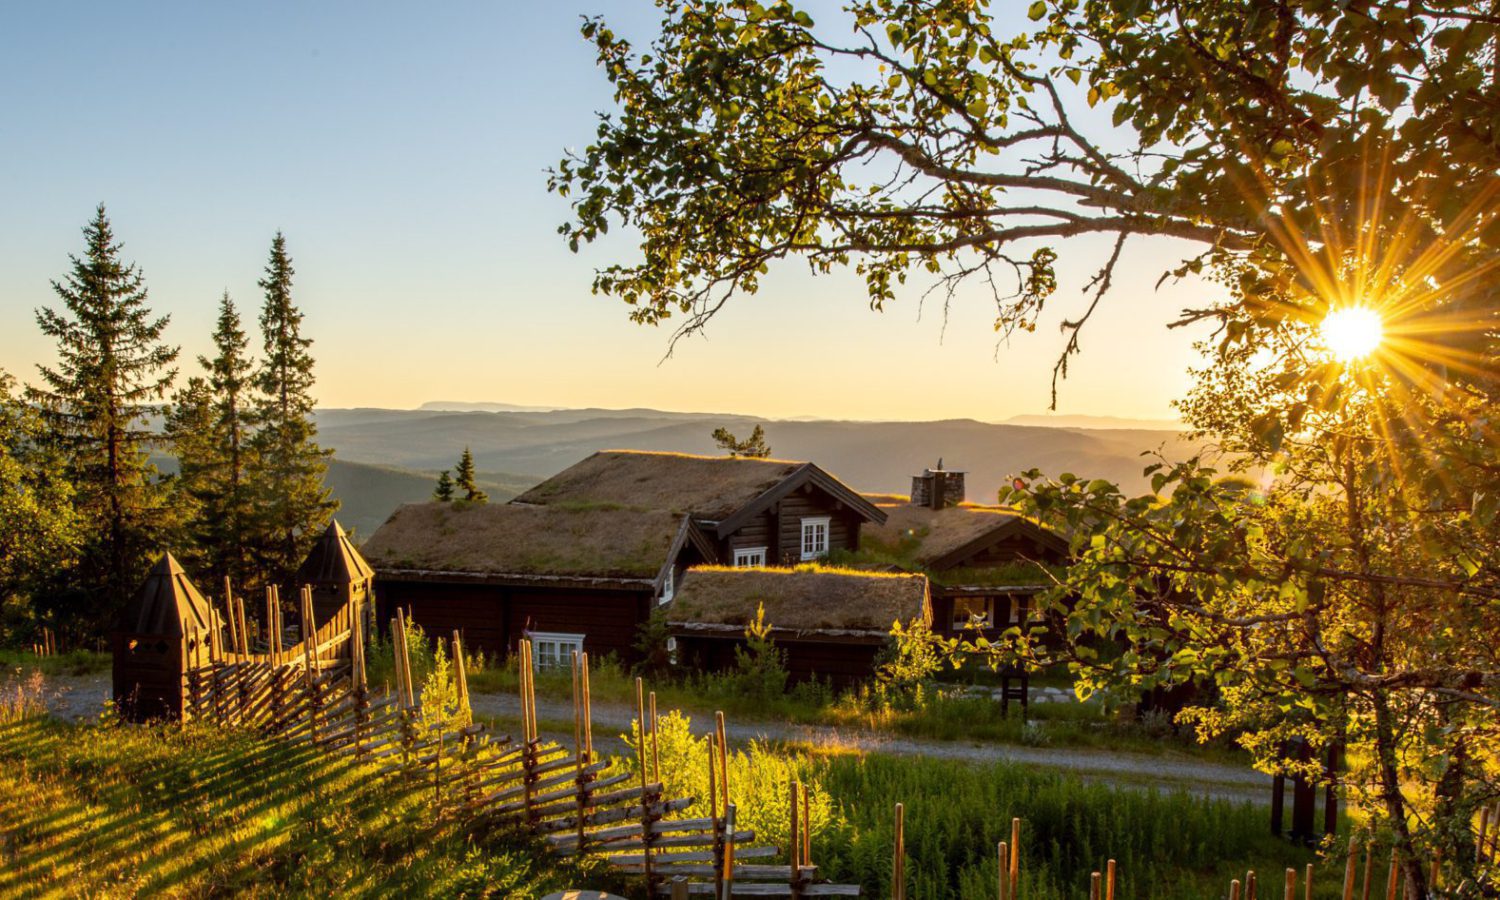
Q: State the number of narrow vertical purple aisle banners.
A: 0